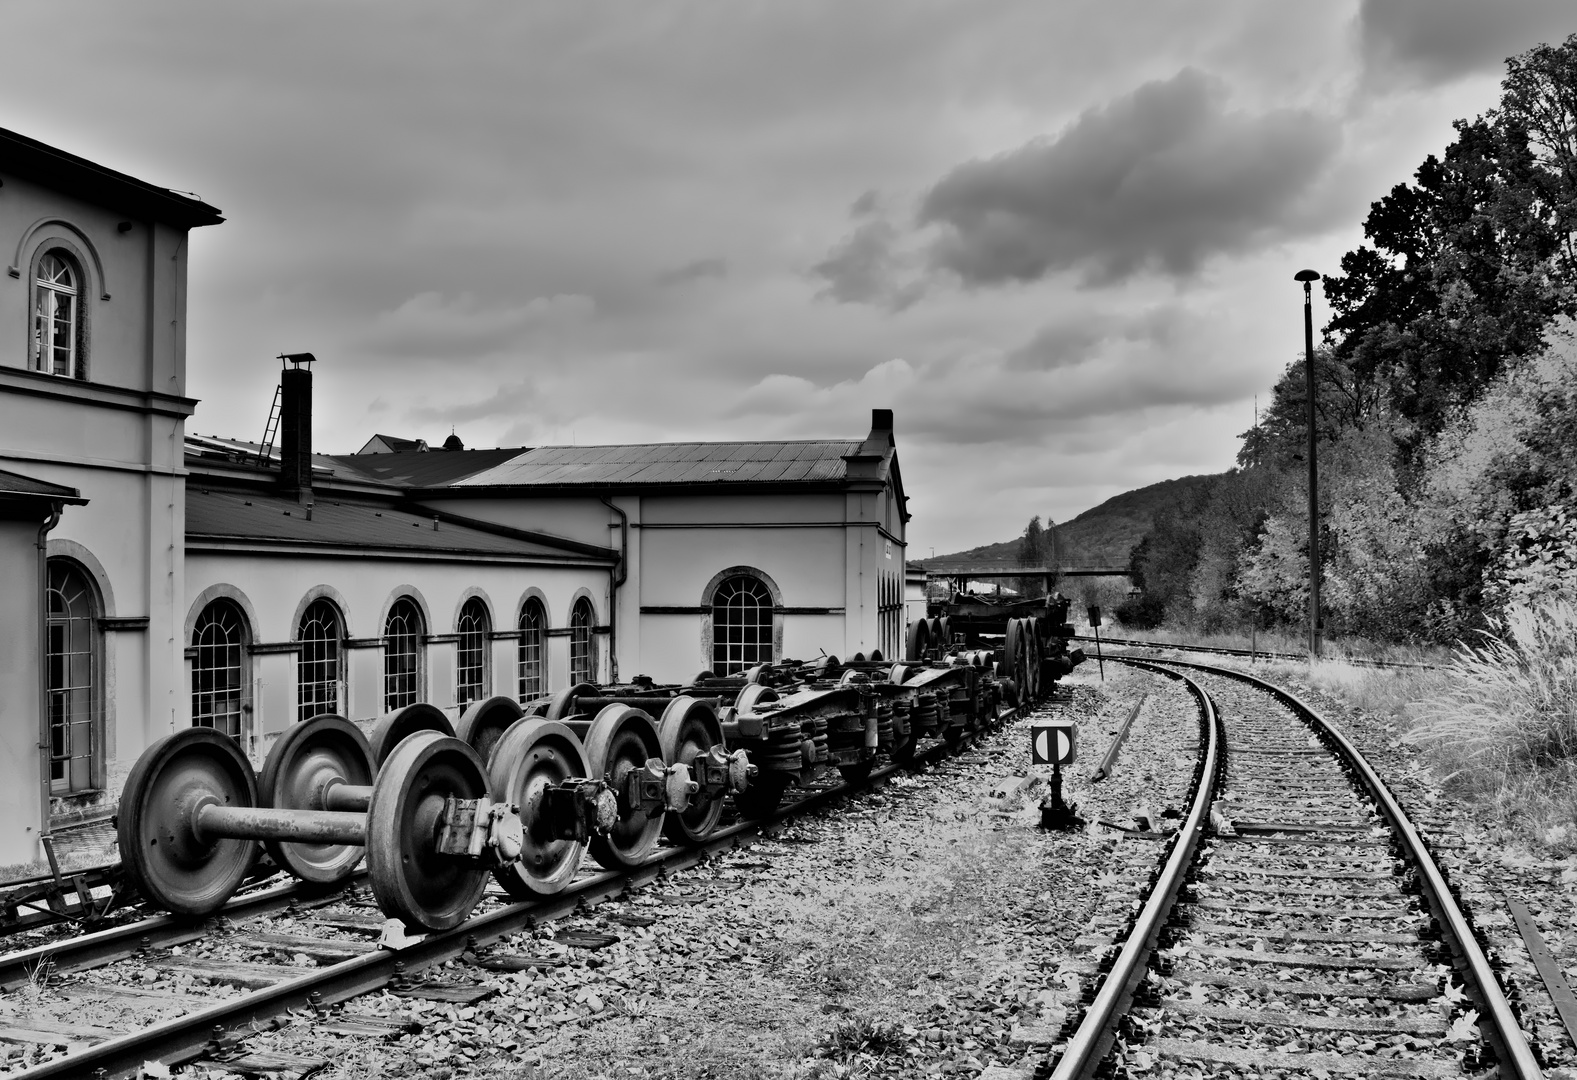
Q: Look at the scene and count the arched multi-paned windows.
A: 9